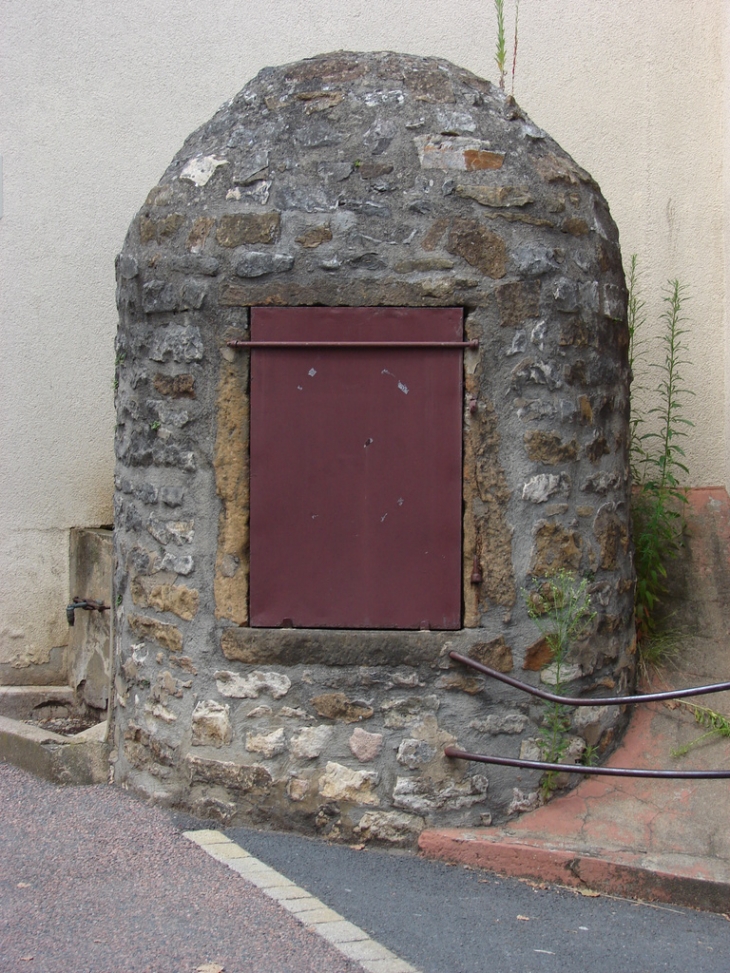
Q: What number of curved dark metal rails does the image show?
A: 2